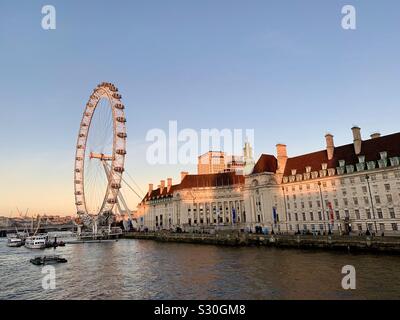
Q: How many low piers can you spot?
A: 1